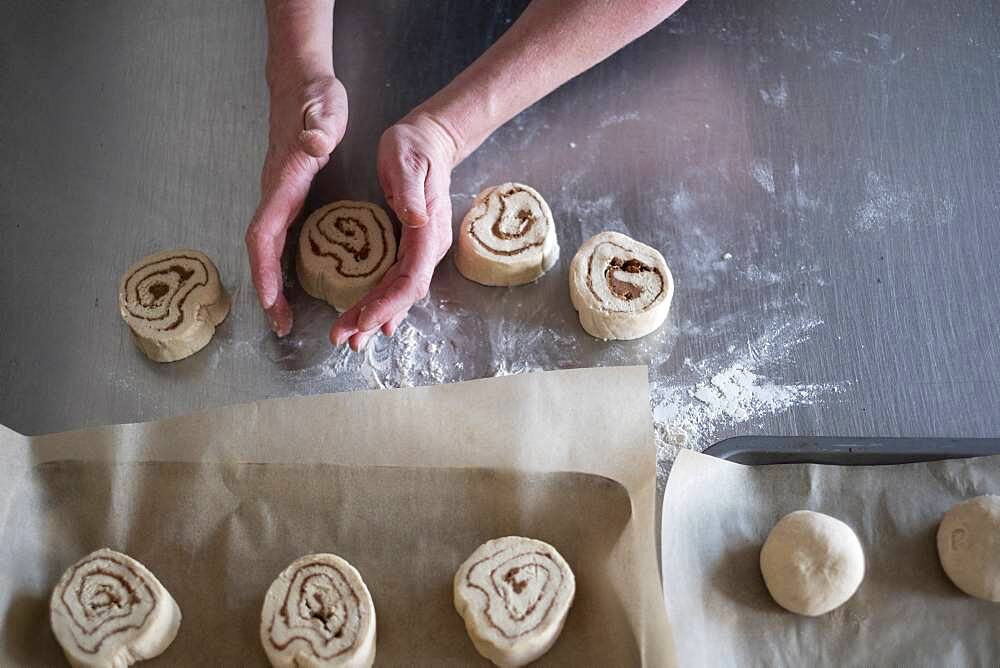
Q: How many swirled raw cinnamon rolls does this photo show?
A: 7